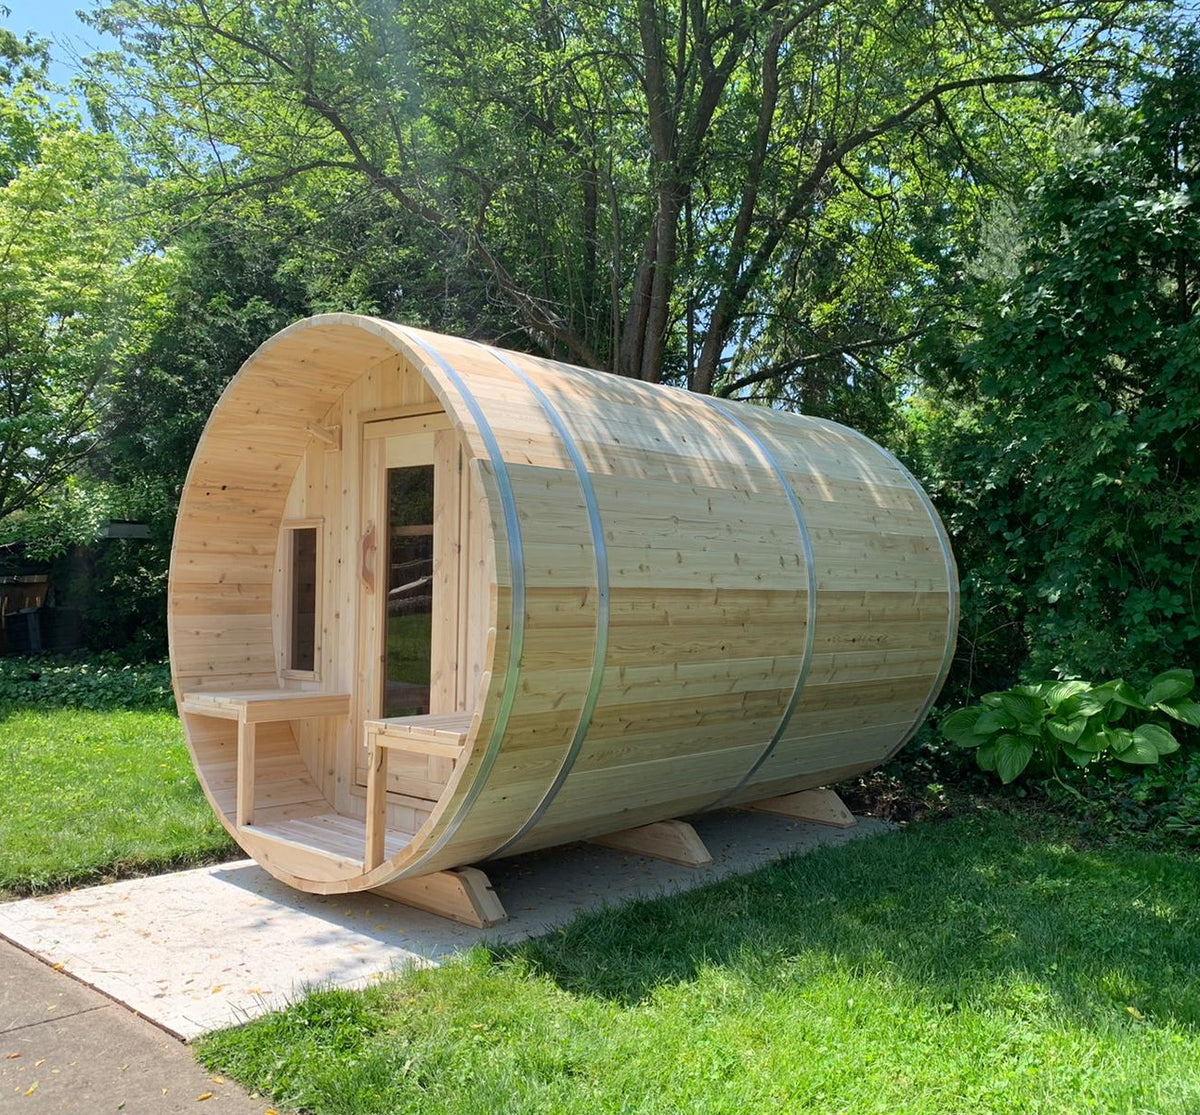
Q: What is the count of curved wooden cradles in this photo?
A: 3